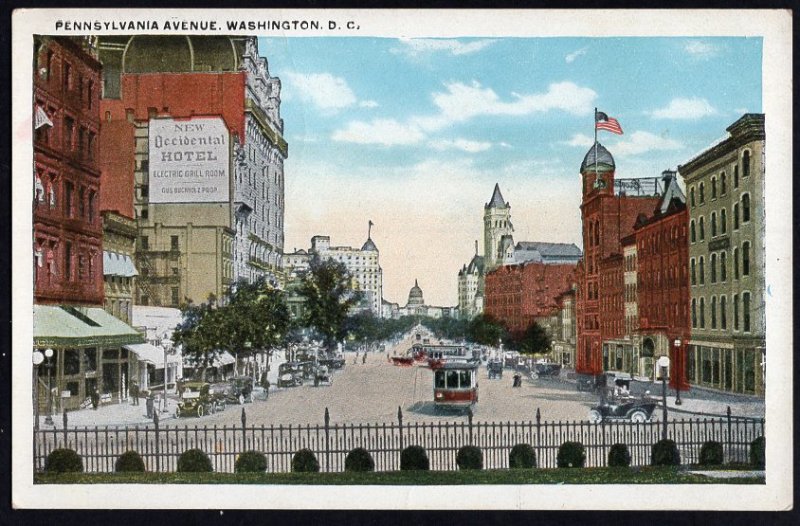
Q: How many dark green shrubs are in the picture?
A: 14